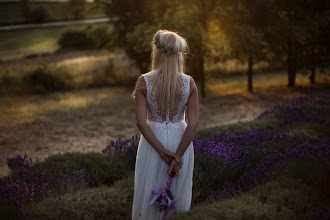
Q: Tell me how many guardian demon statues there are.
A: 0